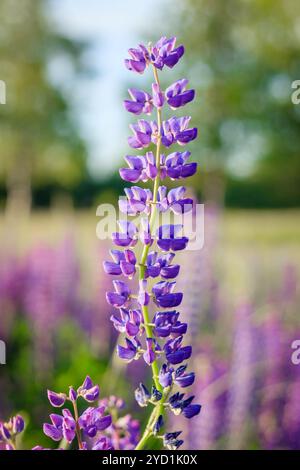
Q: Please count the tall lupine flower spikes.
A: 1